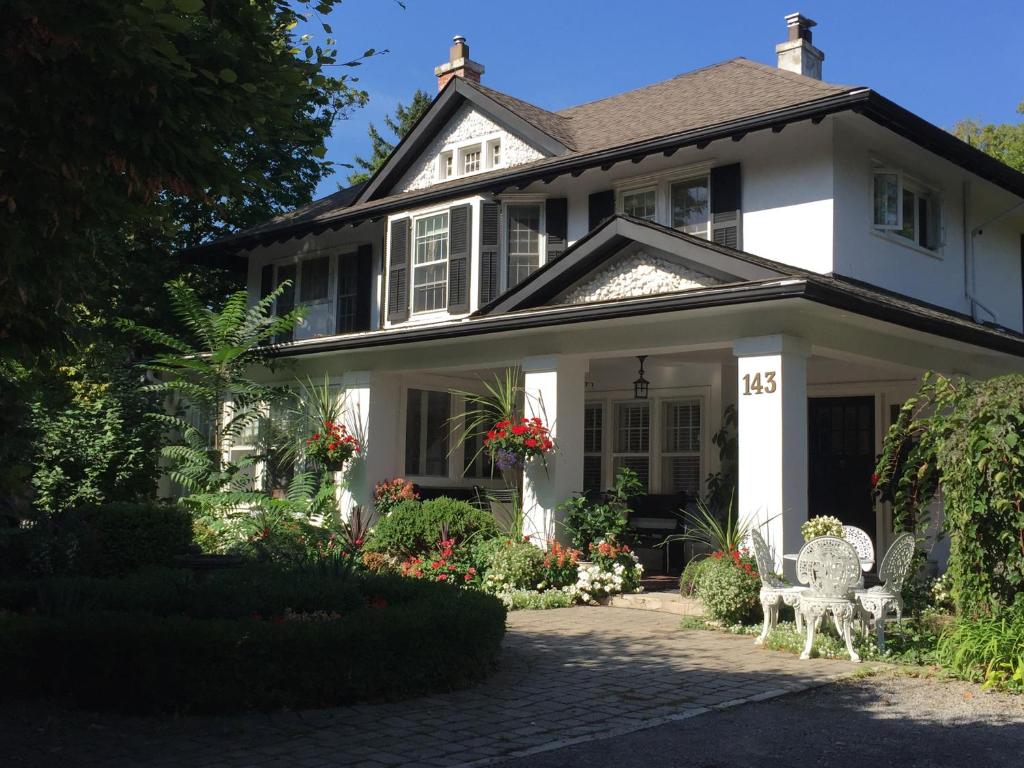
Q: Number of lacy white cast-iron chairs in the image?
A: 4